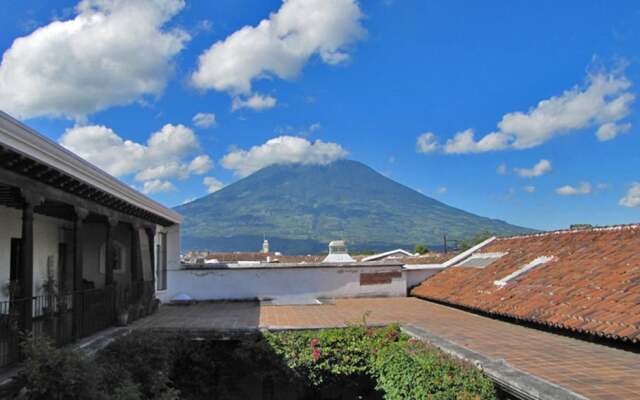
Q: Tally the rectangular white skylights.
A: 2